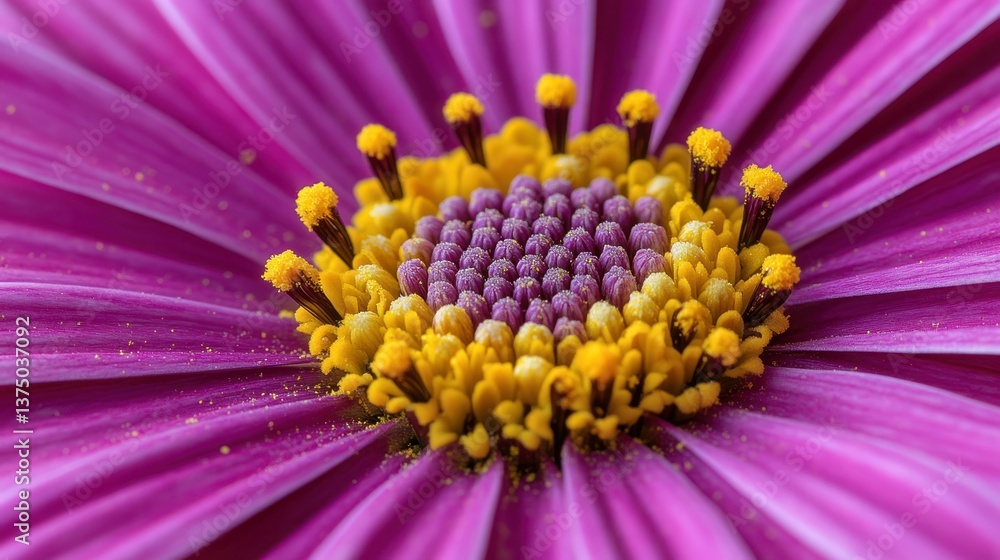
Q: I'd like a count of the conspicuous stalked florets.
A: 9